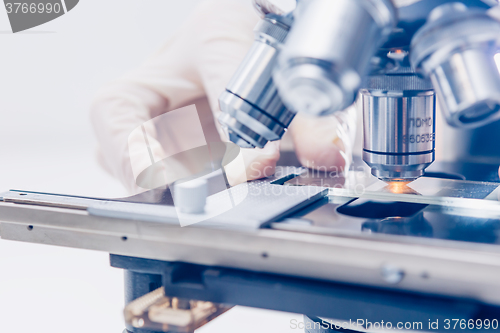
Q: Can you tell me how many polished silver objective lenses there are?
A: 4